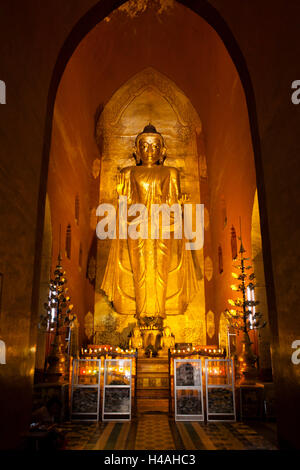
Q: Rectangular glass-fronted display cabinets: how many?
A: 4